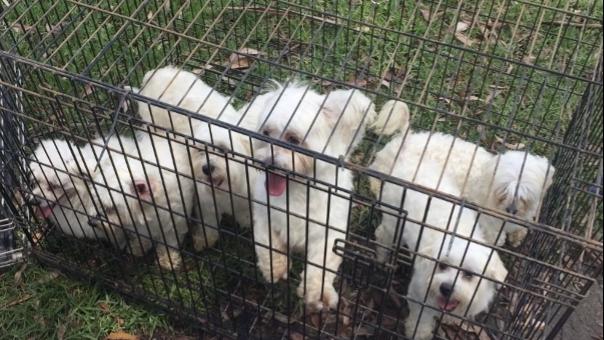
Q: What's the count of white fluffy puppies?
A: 6